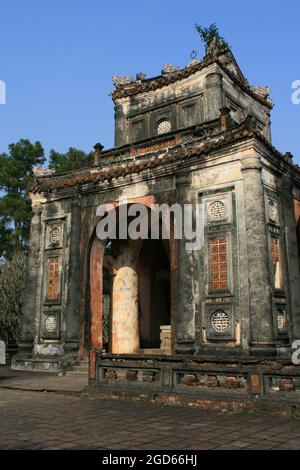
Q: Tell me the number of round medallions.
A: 7